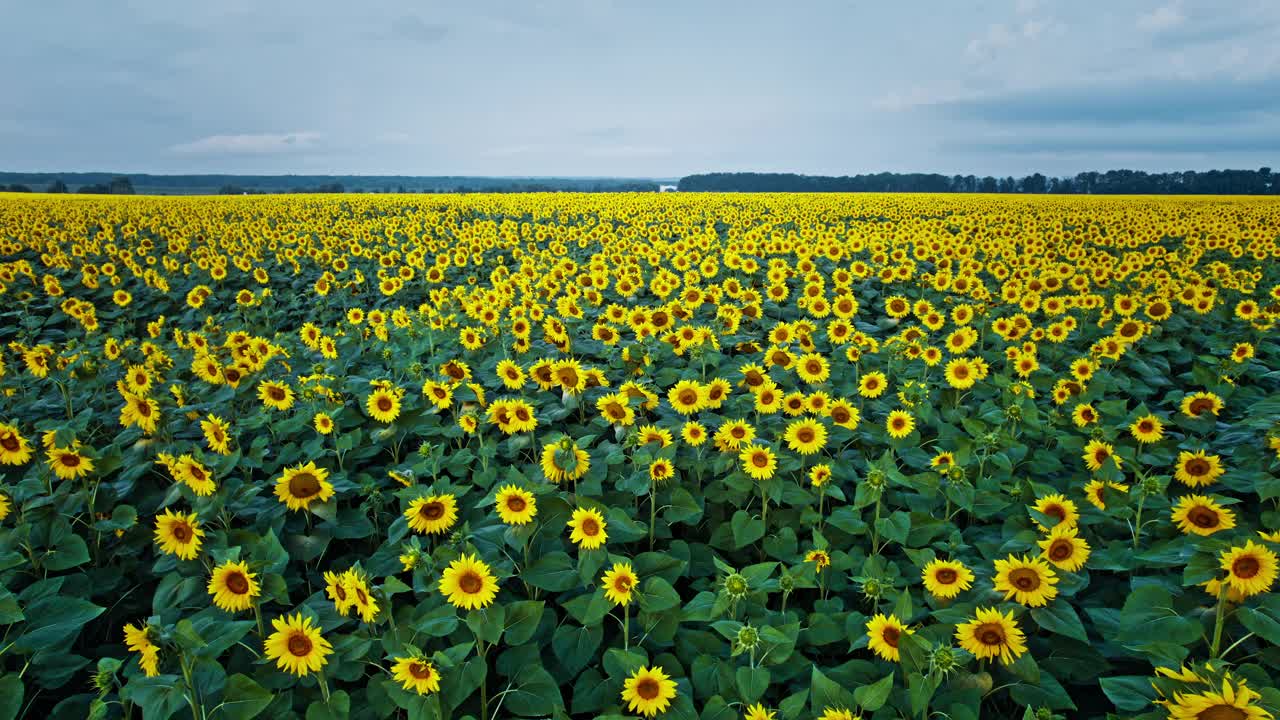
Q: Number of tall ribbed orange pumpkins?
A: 0